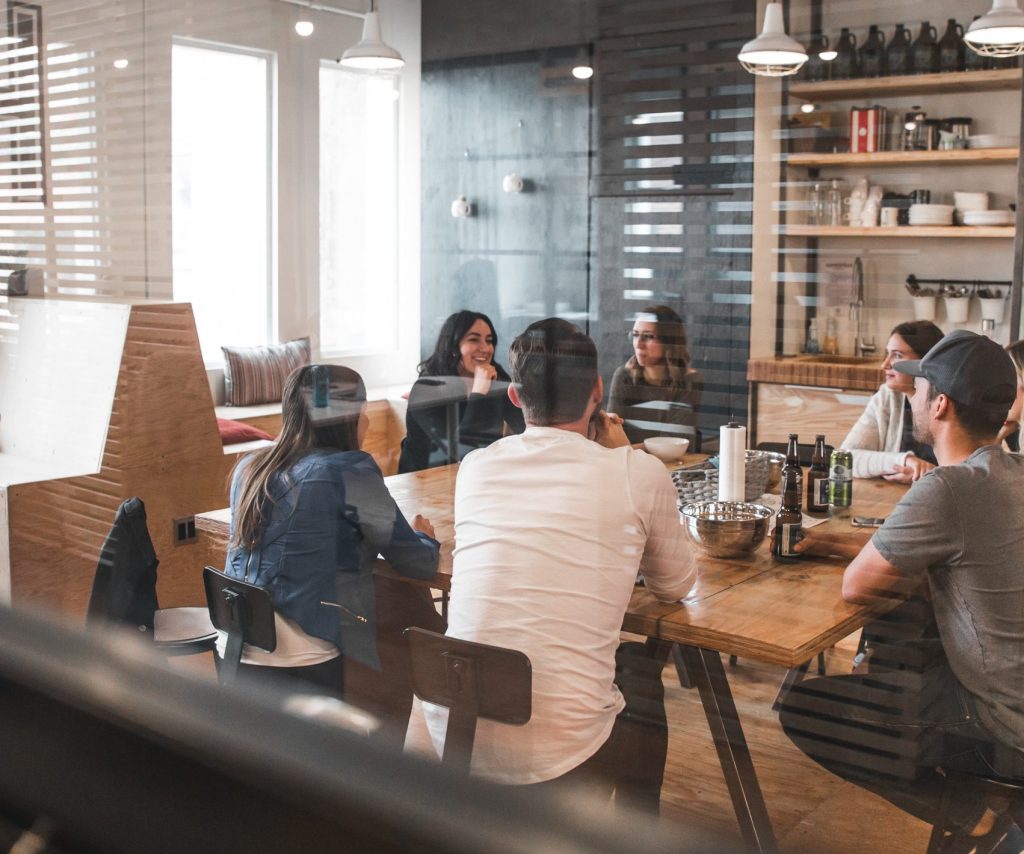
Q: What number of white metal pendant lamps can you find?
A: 3